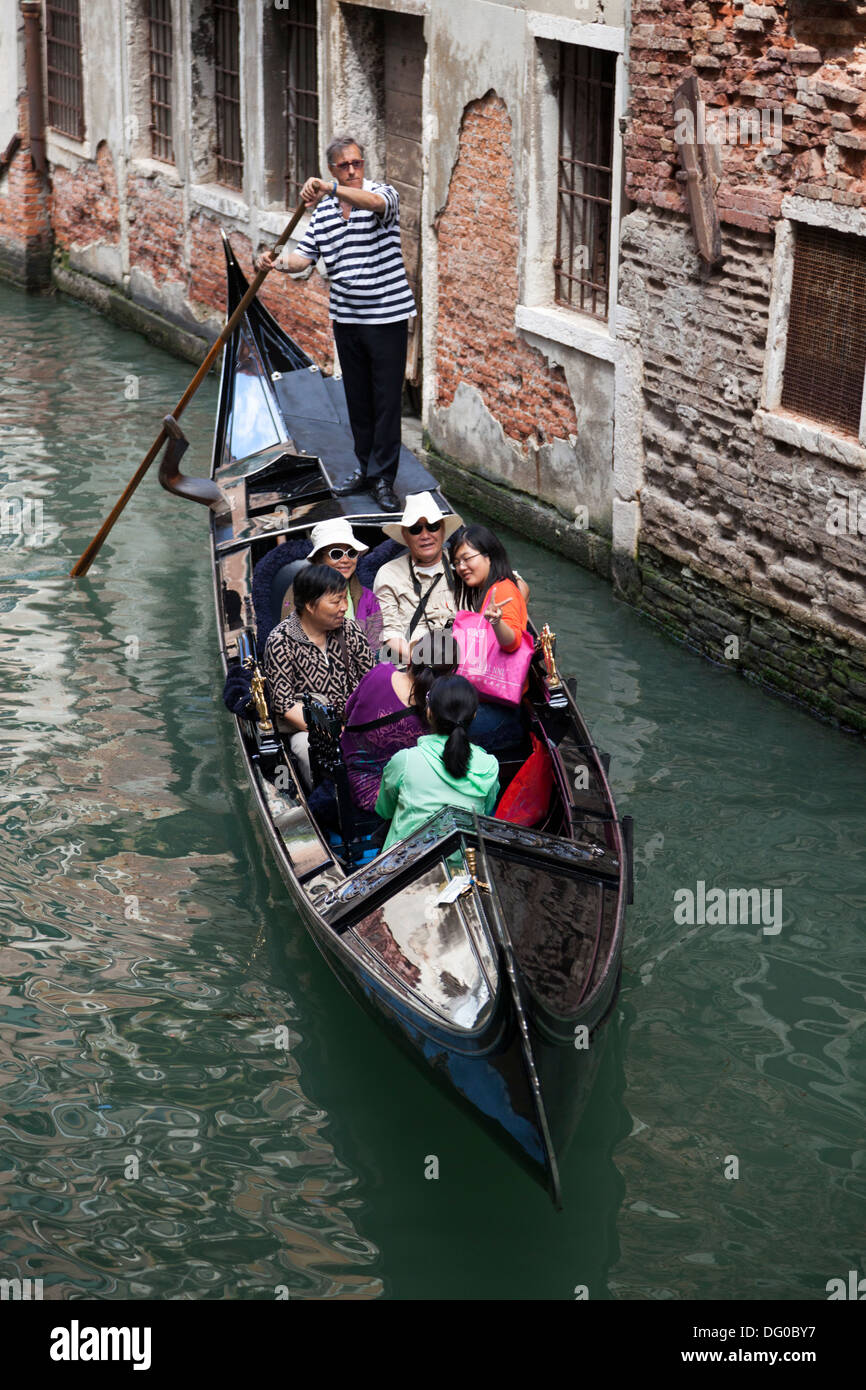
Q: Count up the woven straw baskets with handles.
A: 0